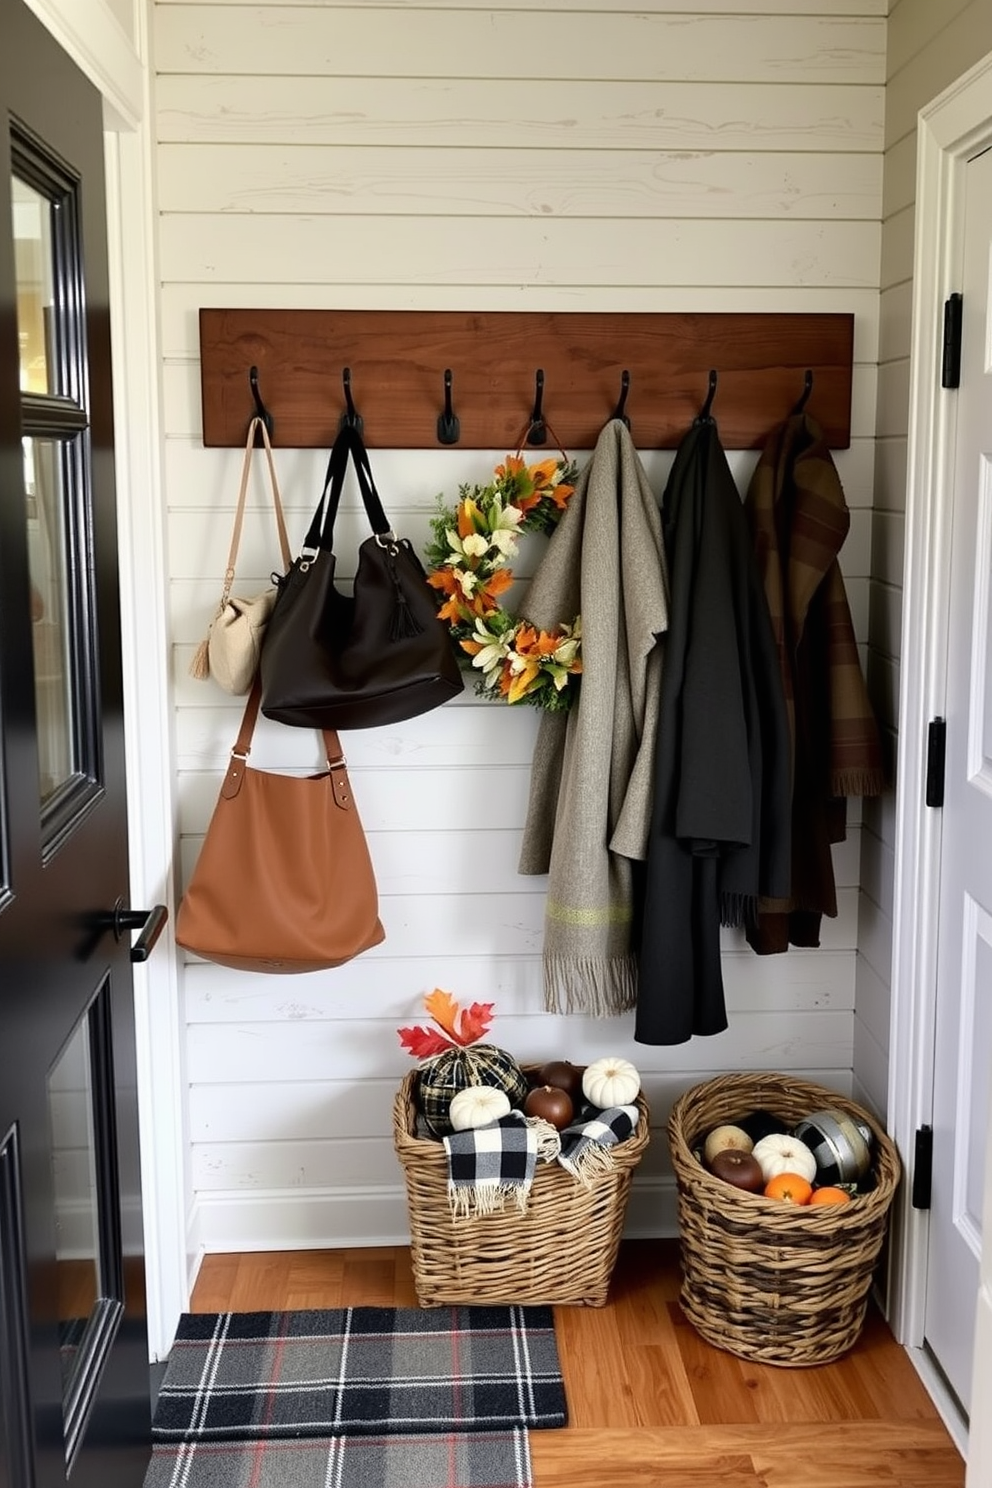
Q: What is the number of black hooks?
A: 7